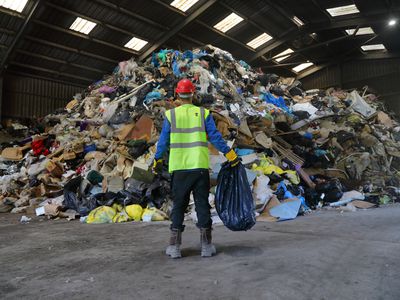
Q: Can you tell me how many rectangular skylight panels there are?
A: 11